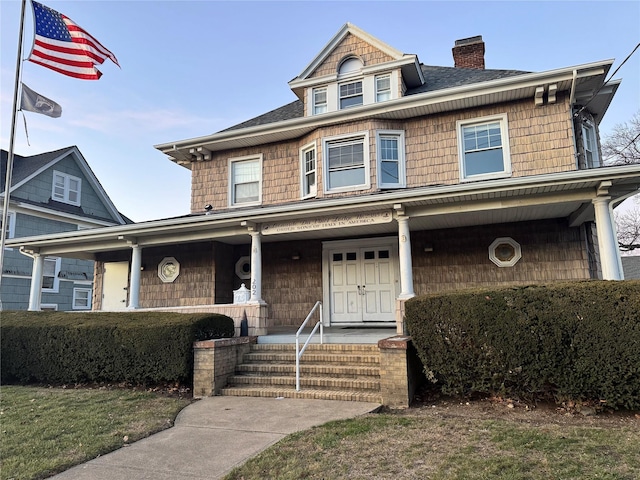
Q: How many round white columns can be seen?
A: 5